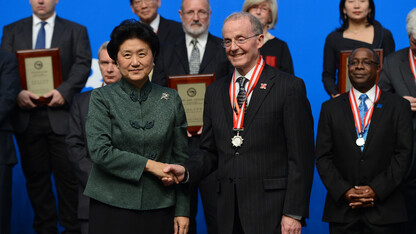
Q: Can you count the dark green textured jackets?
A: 1